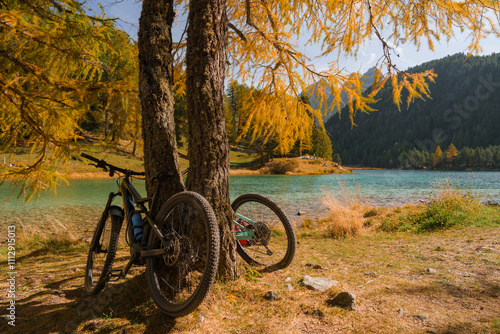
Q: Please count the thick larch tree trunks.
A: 2